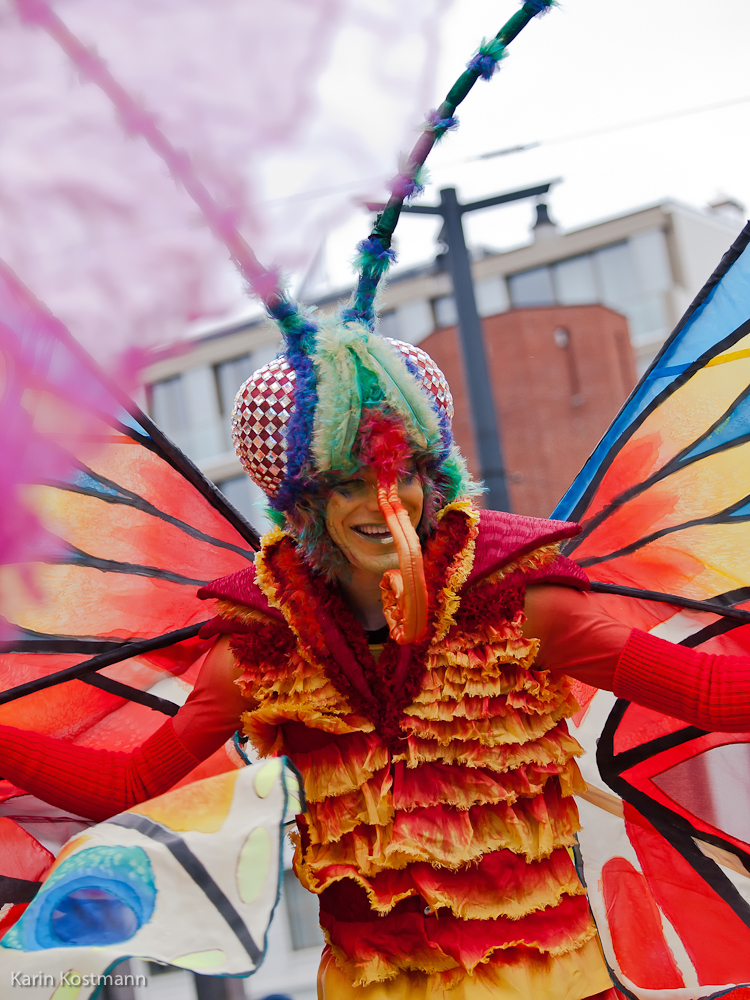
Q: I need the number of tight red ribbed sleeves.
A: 2